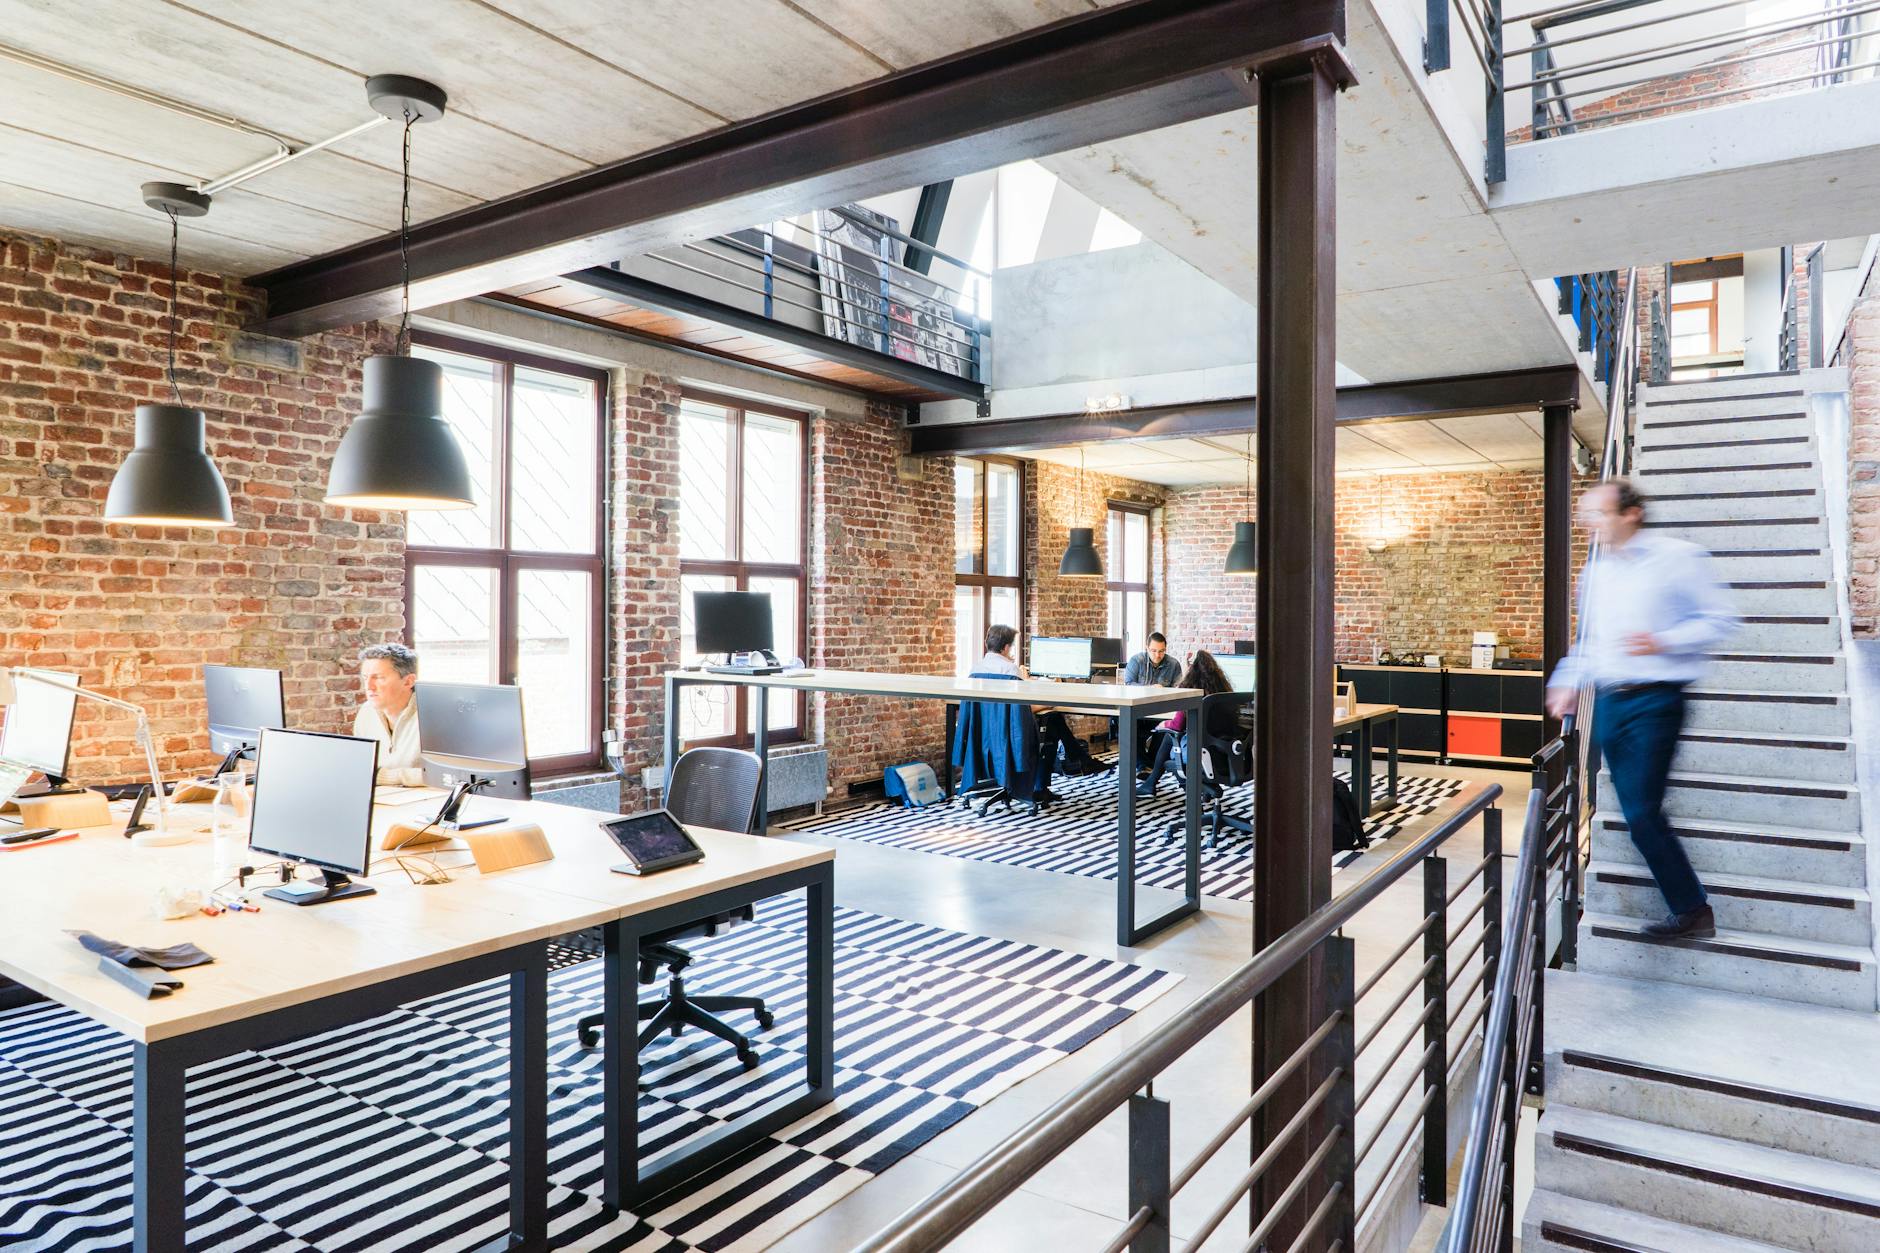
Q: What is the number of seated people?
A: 4